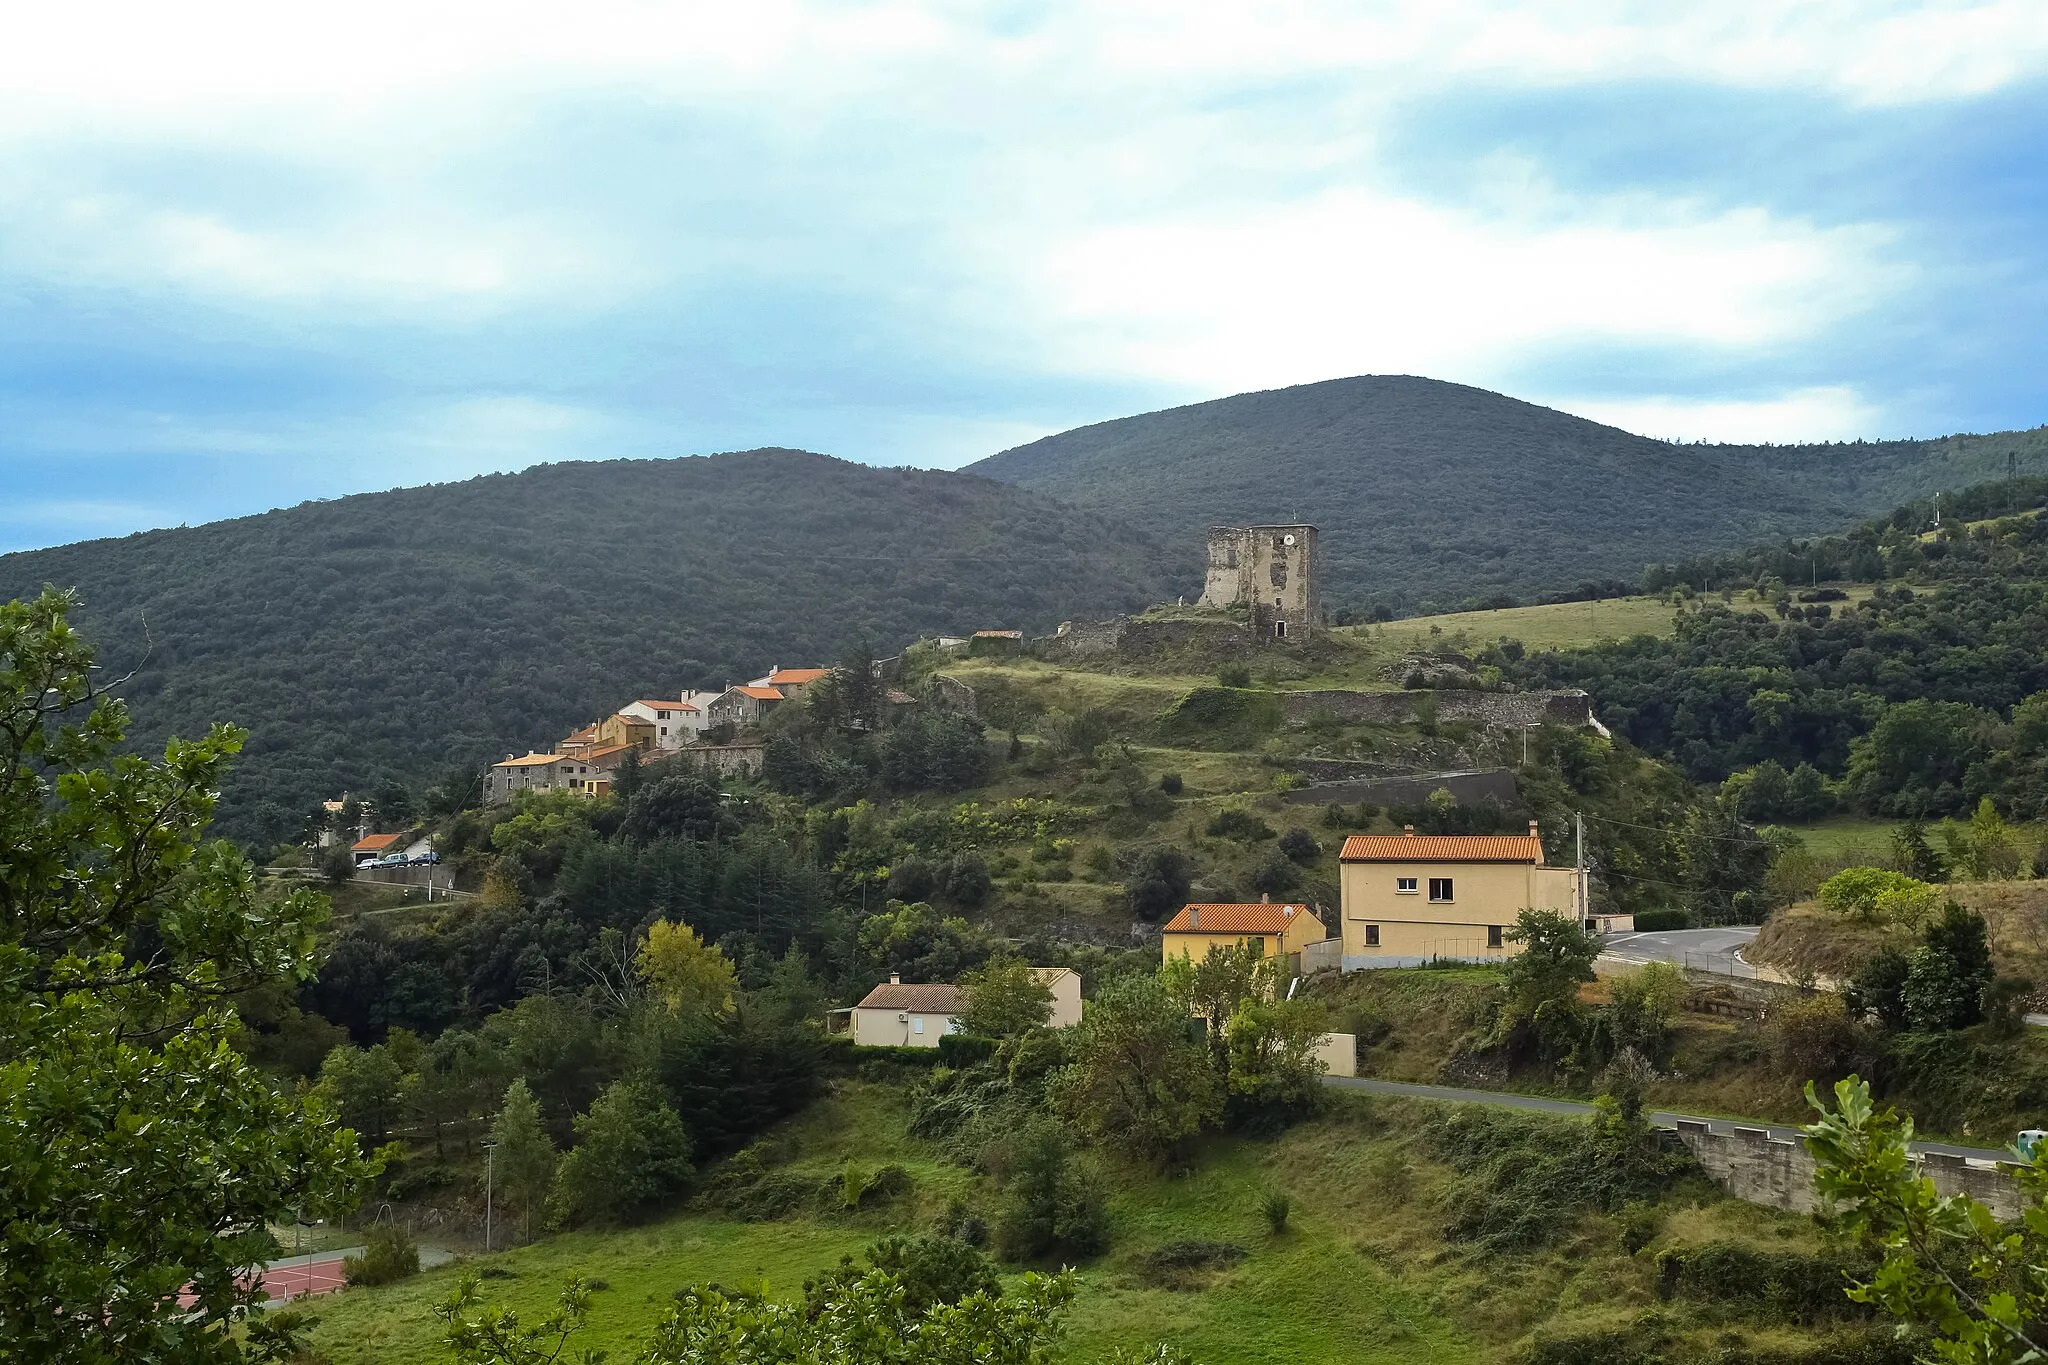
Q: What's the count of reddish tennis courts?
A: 1